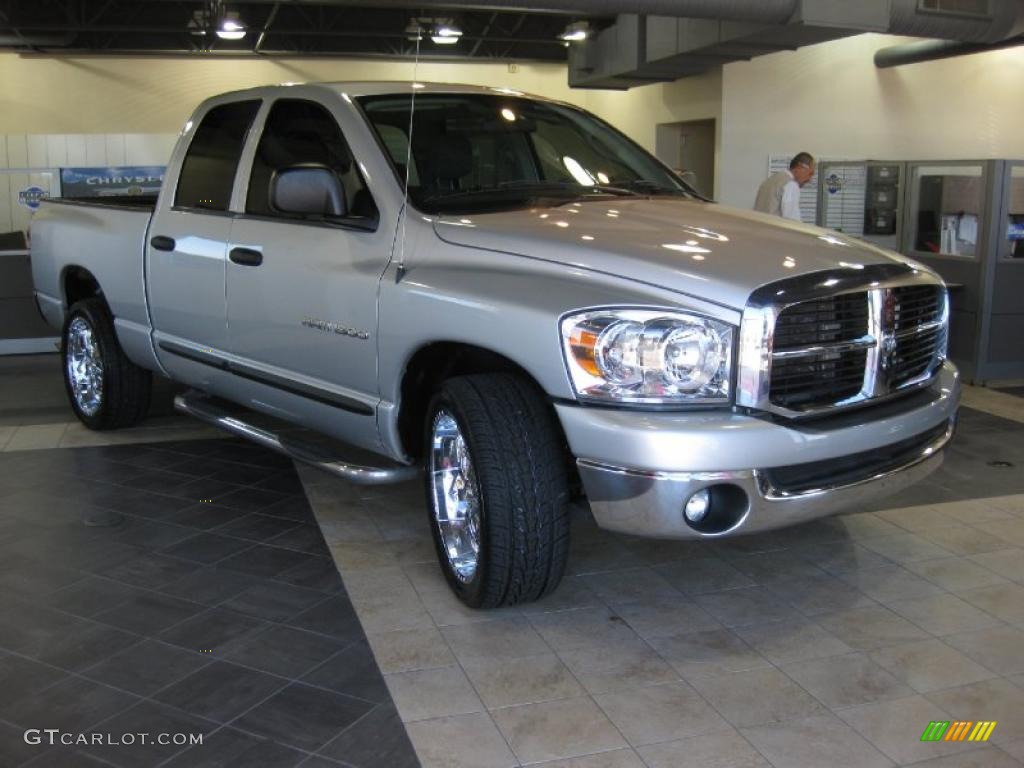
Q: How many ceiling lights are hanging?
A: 3